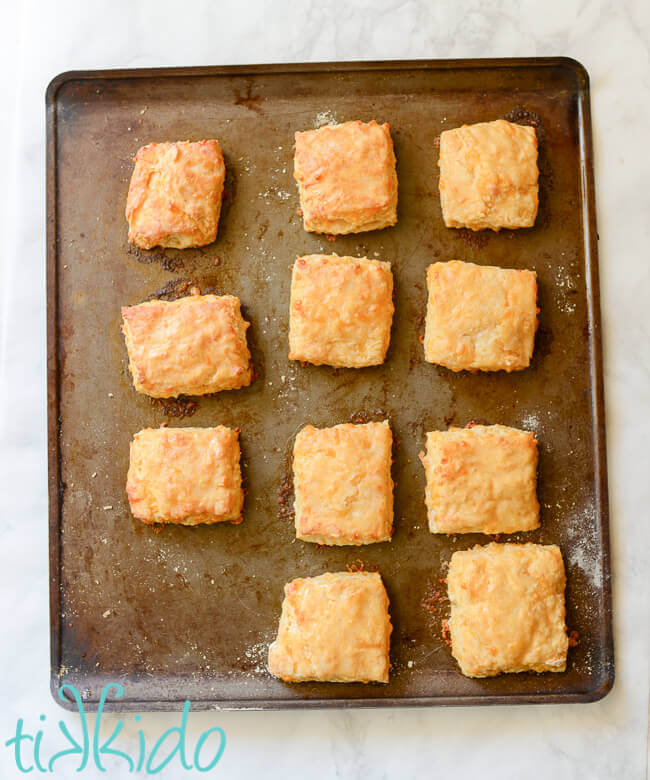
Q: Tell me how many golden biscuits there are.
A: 11